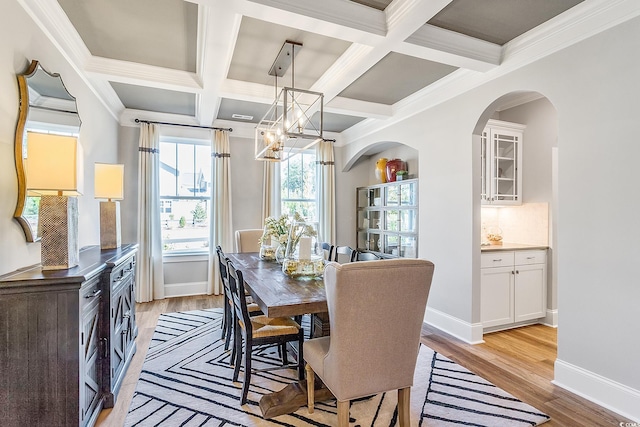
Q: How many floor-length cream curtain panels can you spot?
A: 4